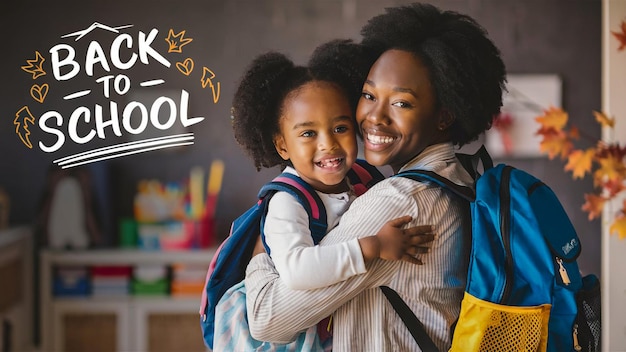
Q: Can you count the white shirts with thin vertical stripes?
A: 1